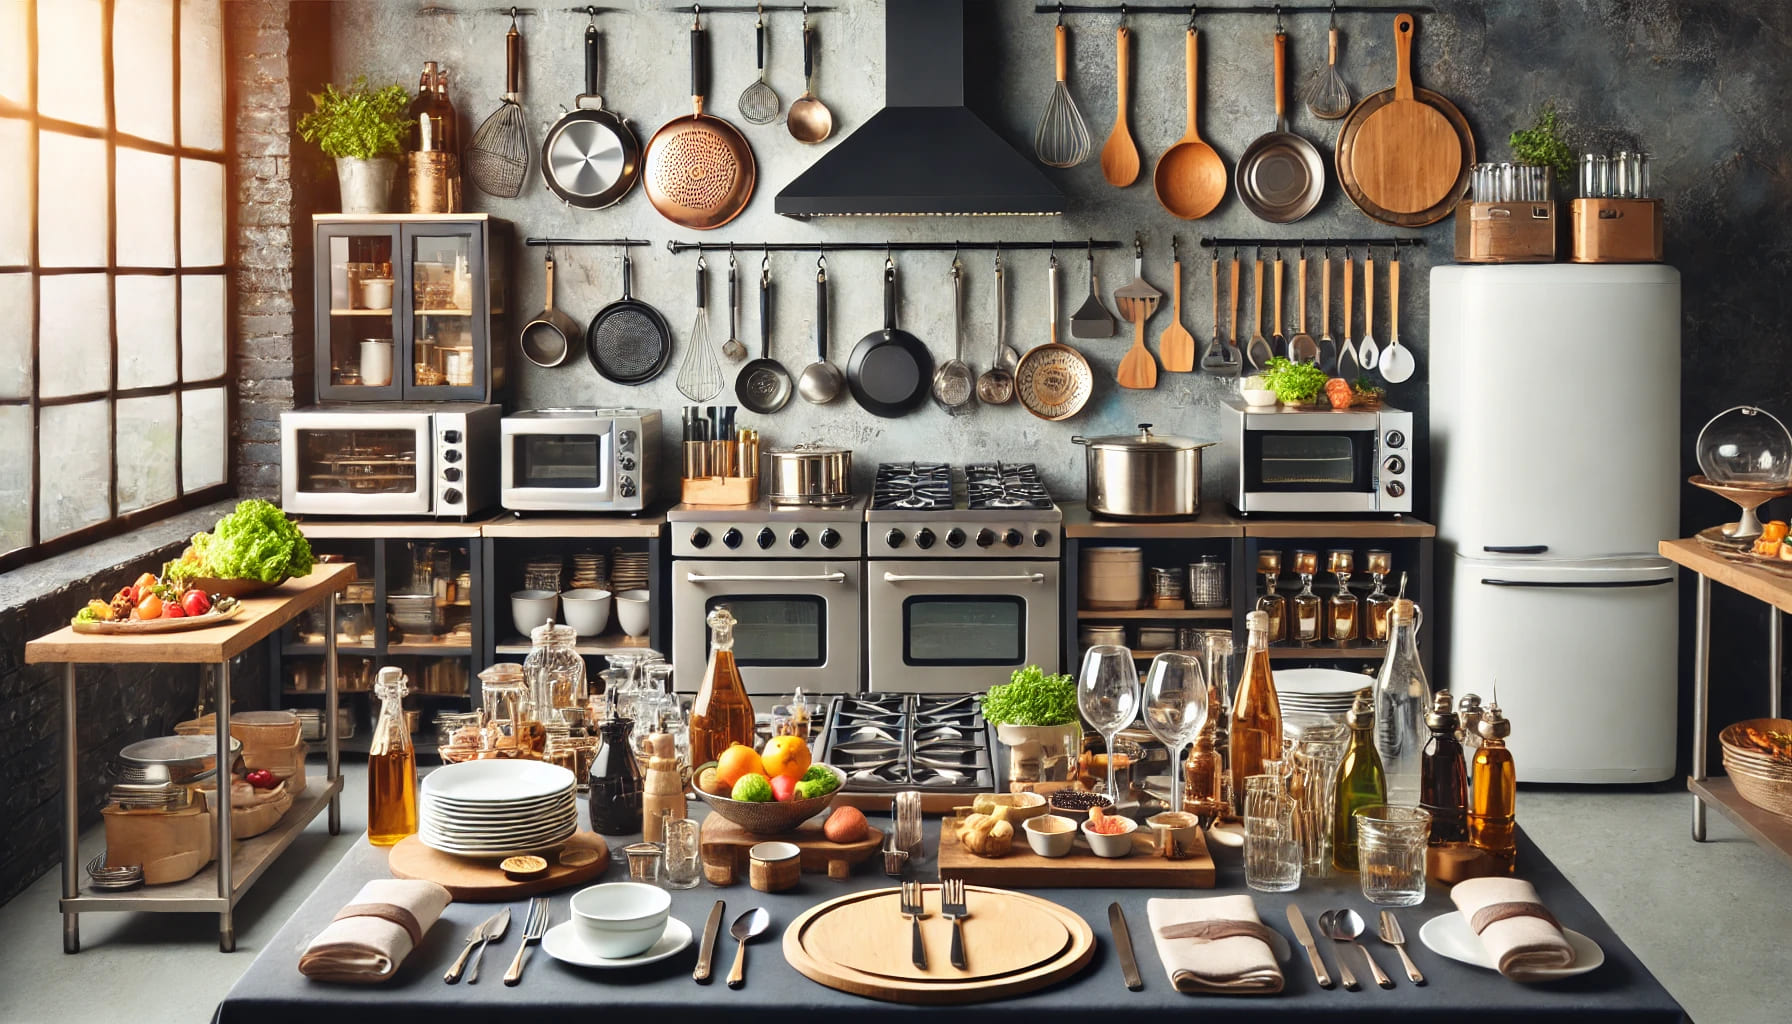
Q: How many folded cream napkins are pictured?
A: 3